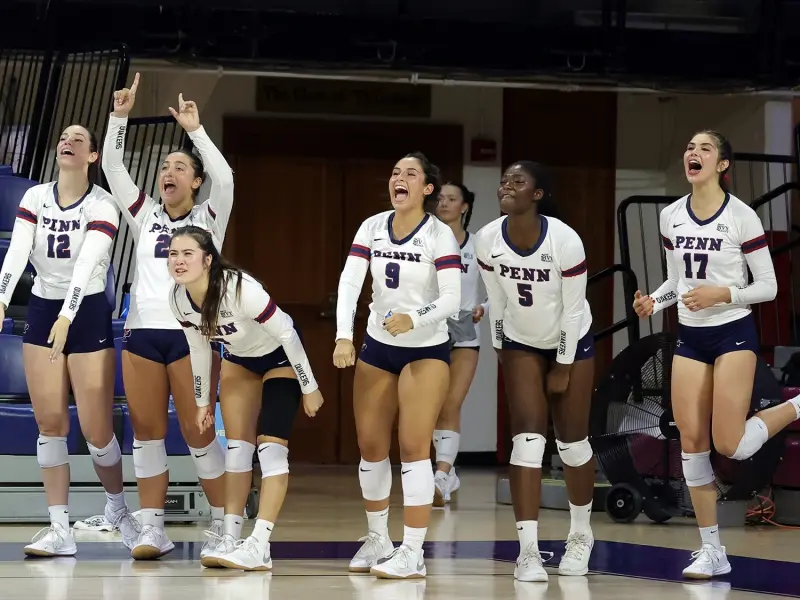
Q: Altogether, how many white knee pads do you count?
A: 13